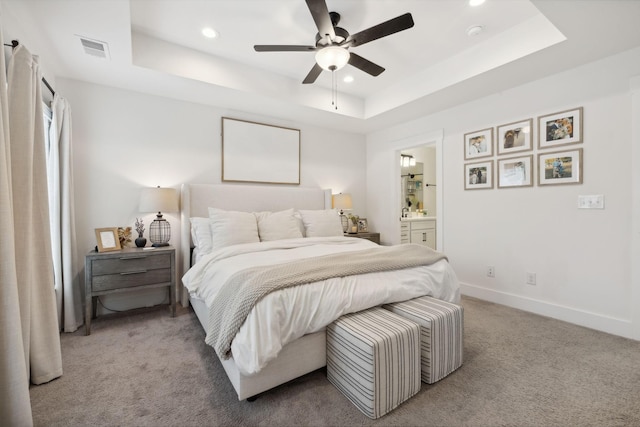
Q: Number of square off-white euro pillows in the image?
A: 3